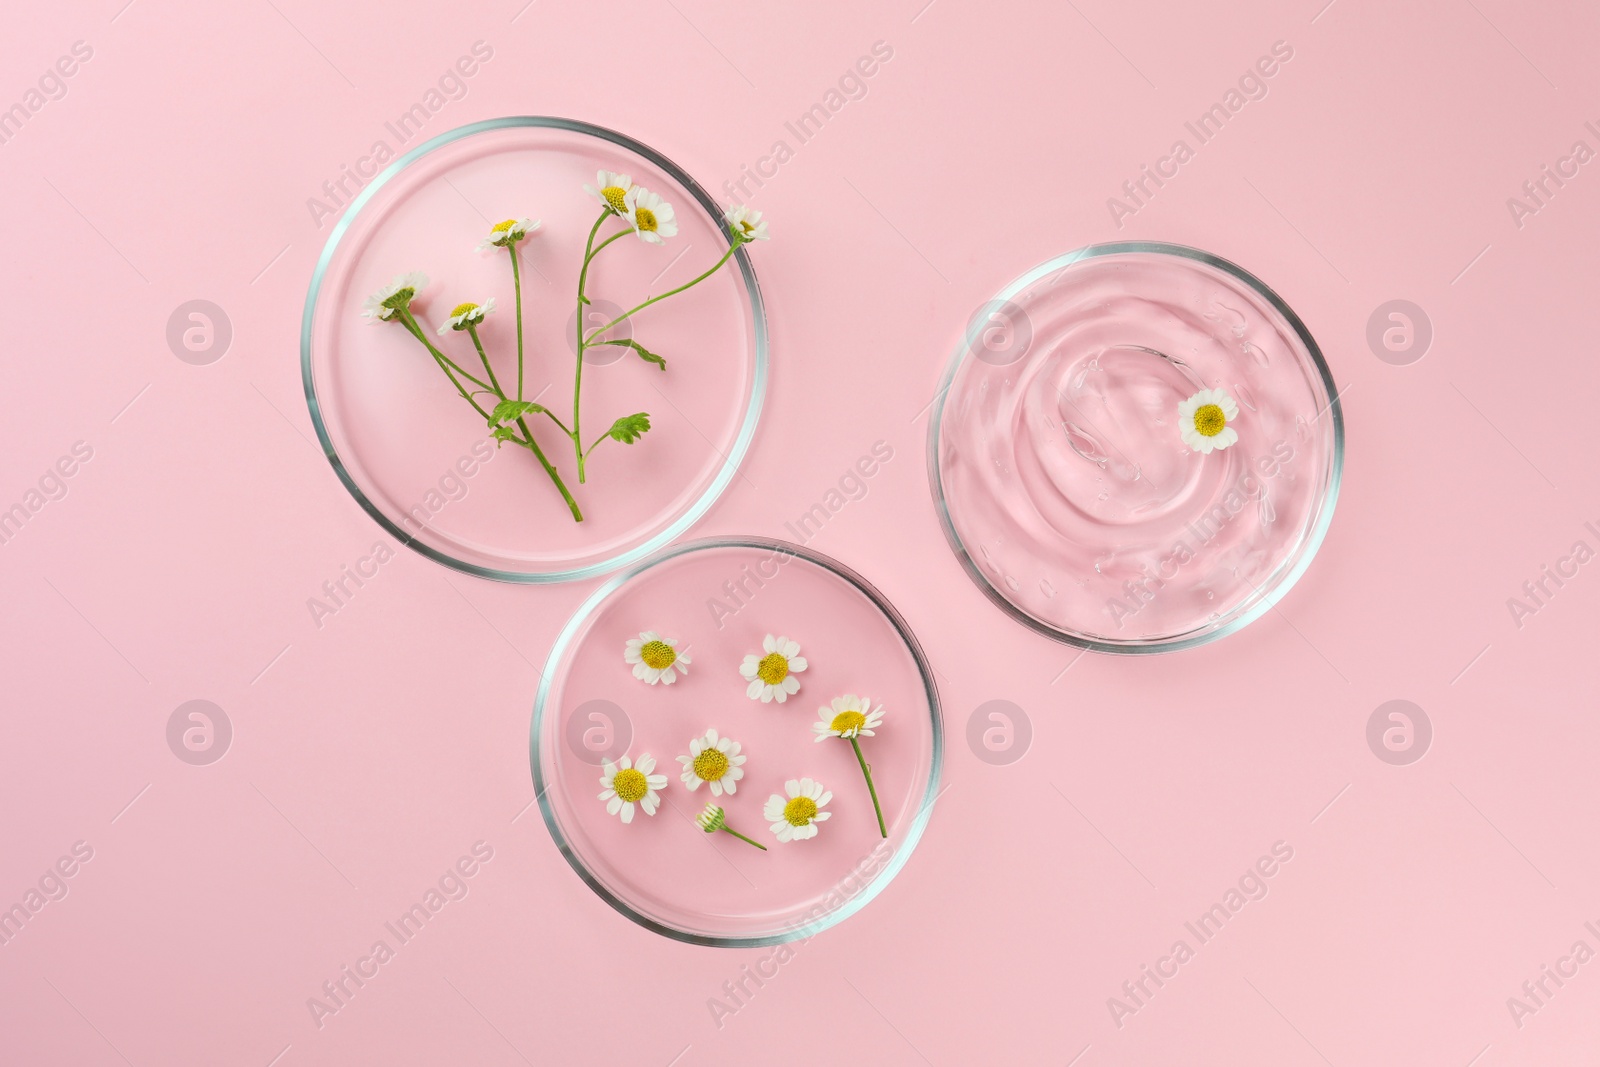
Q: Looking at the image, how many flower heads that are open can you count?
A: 13